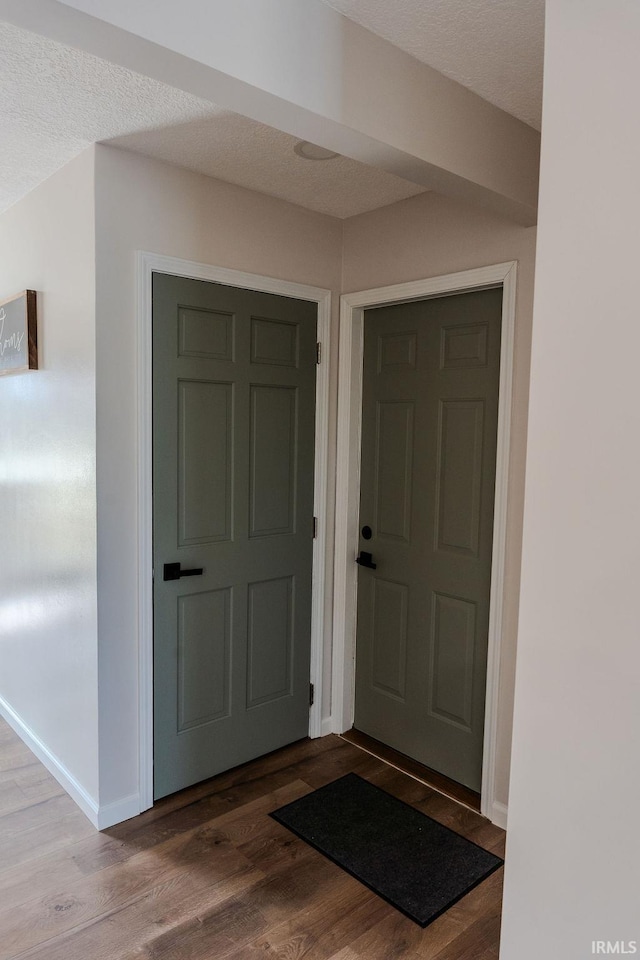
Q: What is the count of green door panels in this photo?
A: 12